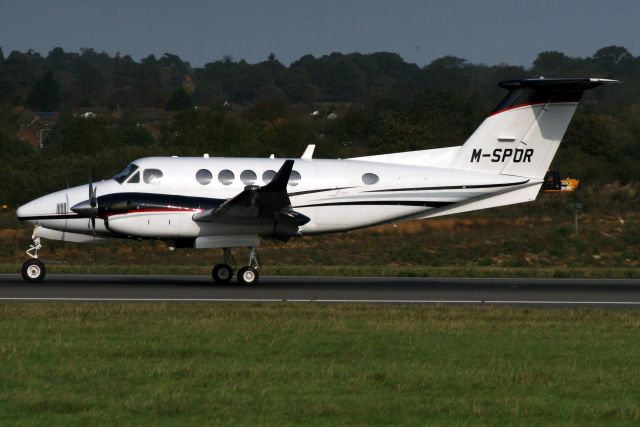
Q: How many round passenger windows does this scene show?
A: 6